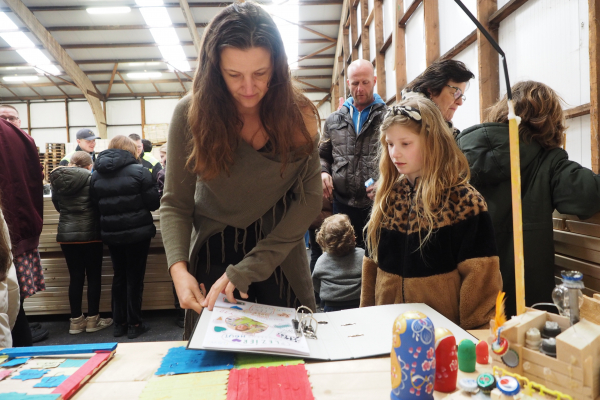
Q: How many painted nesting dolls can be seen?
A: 4